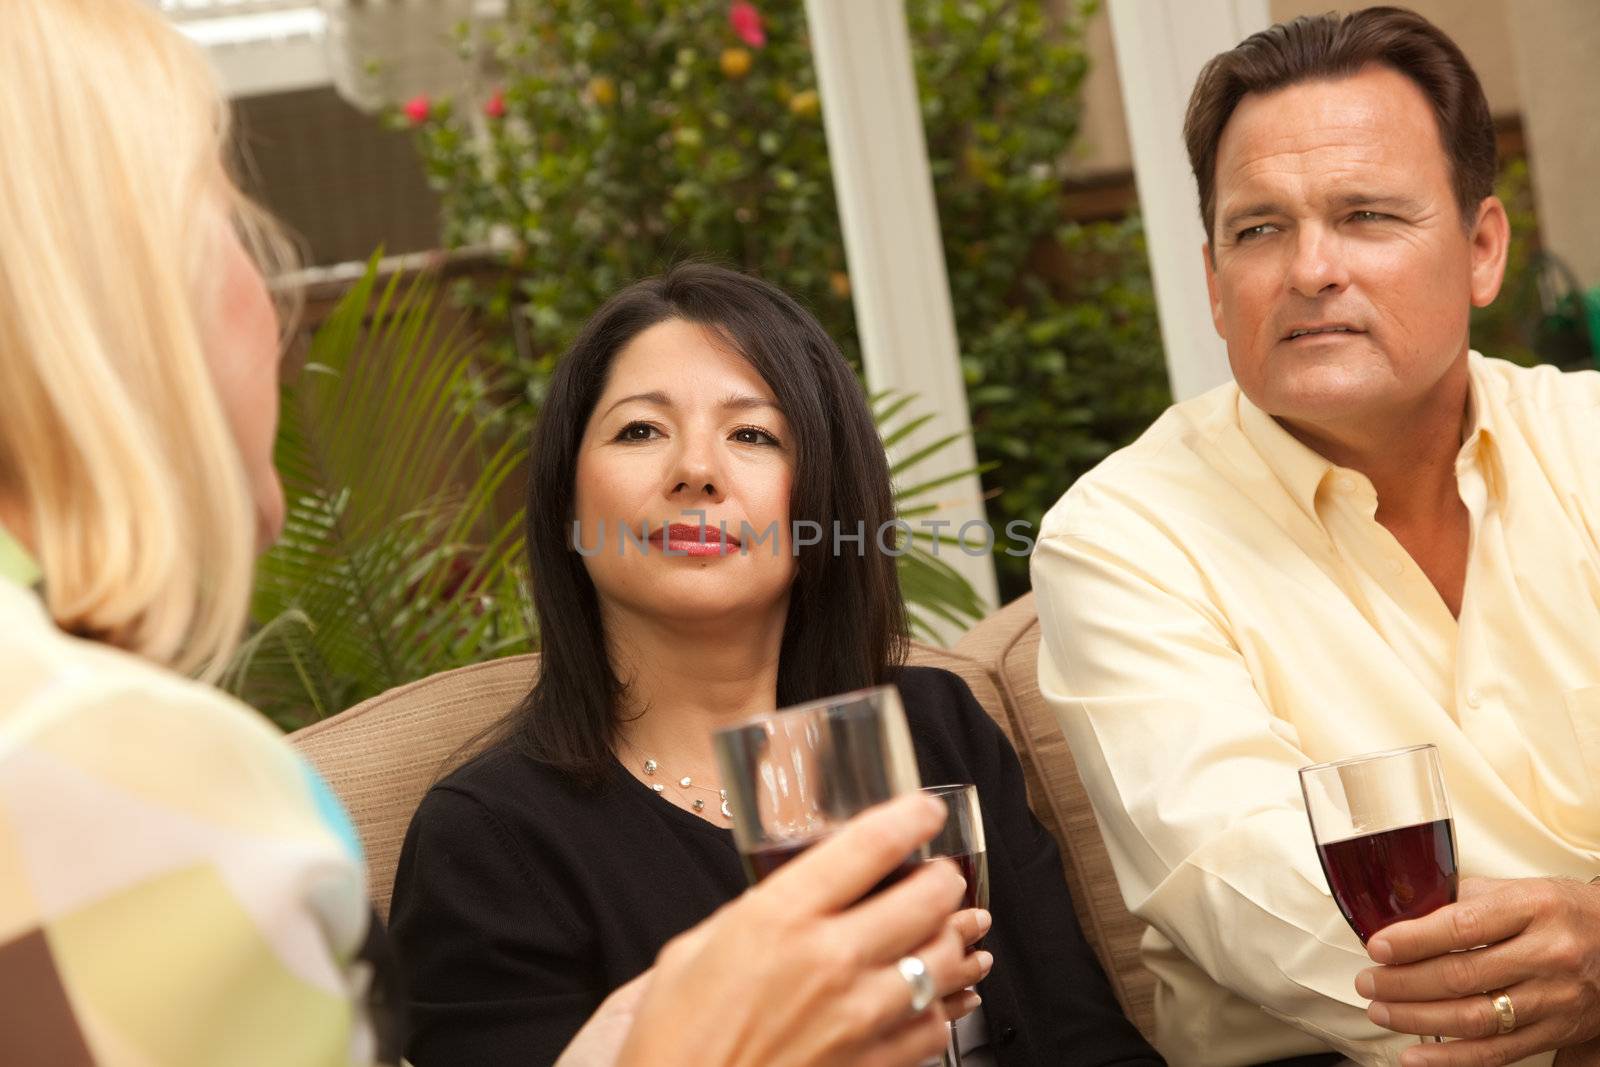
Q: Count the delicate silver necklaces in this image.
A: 1